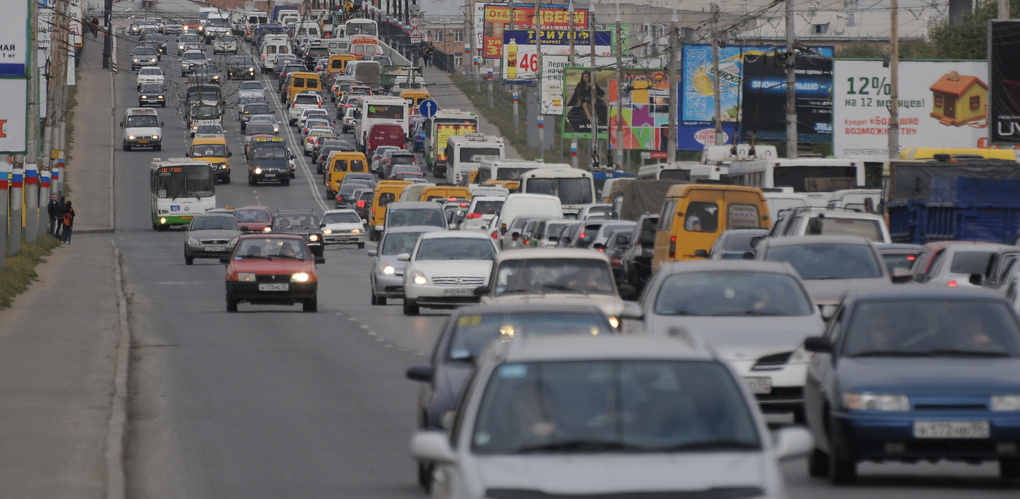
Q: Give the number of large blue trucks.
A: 1